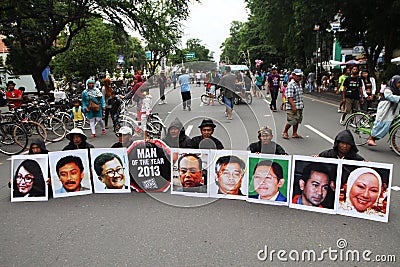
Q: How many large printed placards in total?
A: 9